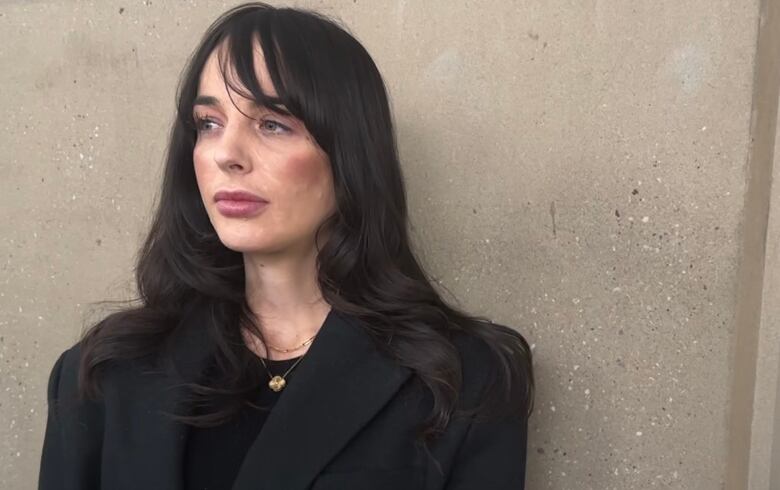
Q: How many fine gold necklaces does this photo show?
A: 2